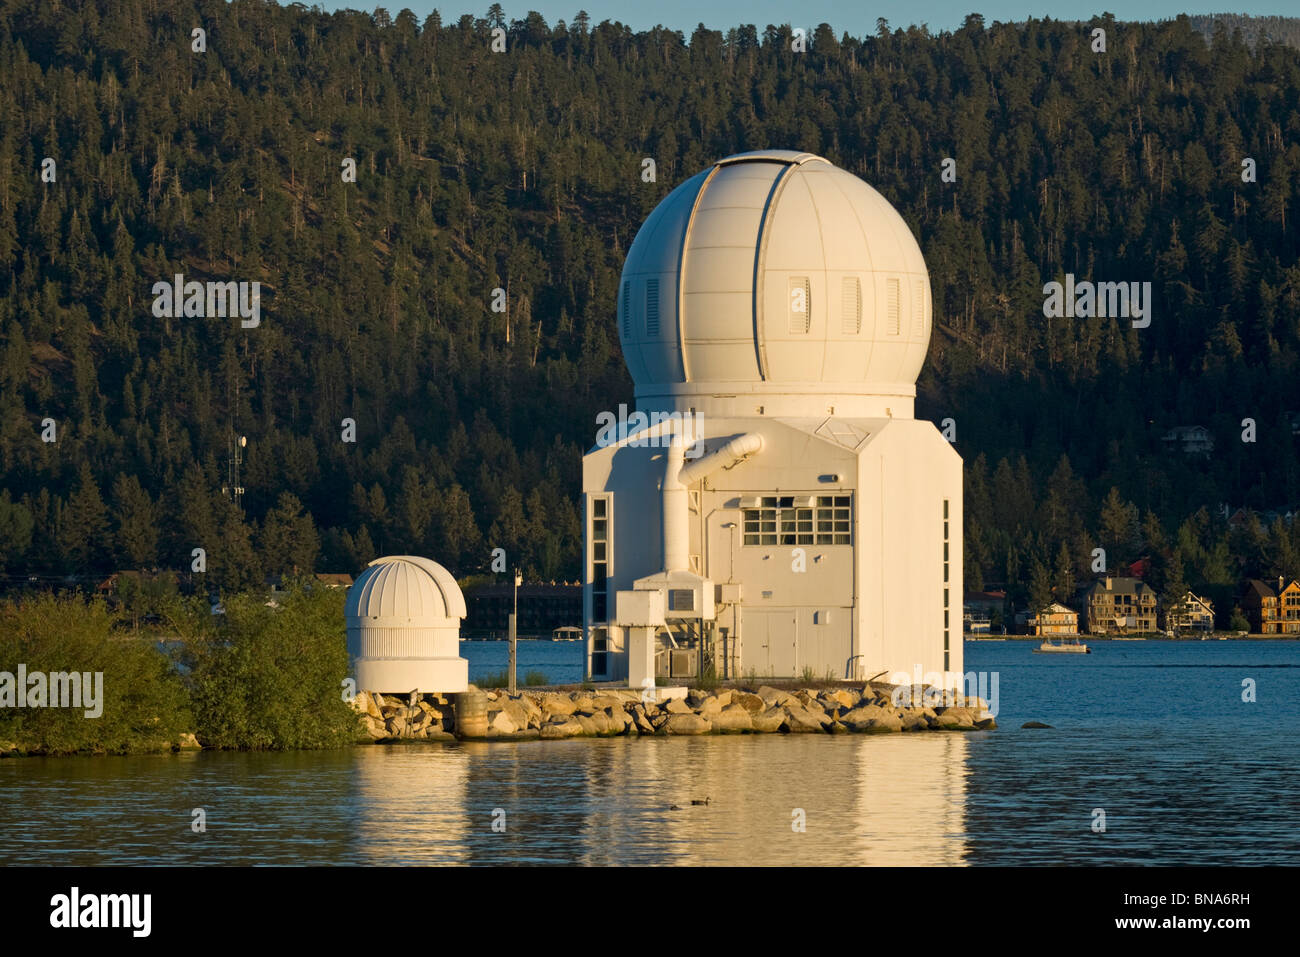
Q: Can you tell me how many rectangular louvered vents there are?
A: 6